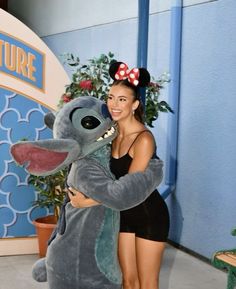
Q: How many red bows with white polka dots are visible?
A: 1